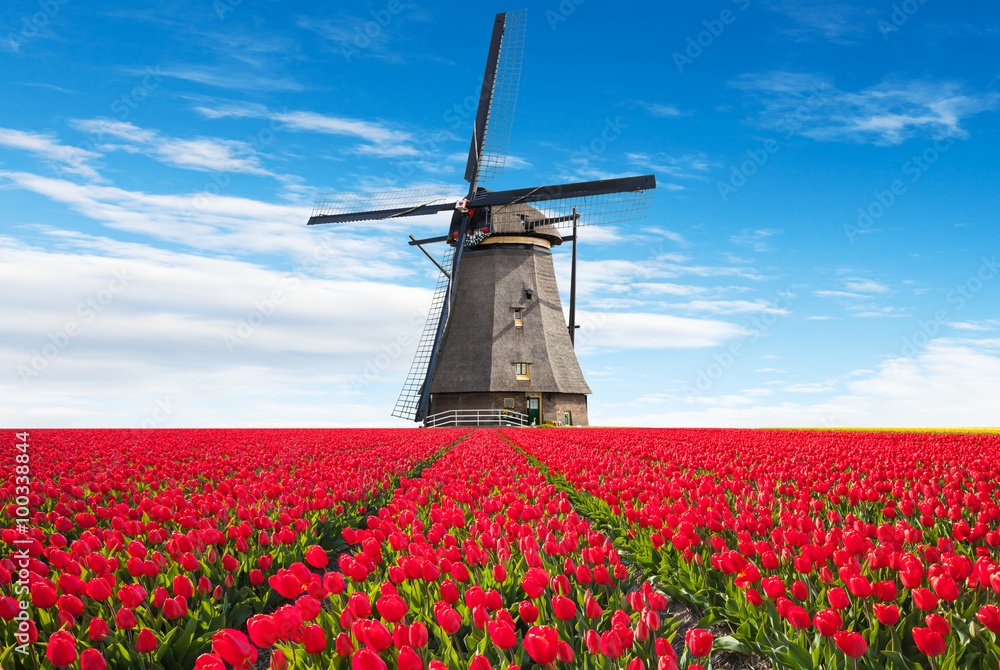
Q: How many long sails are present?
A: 4